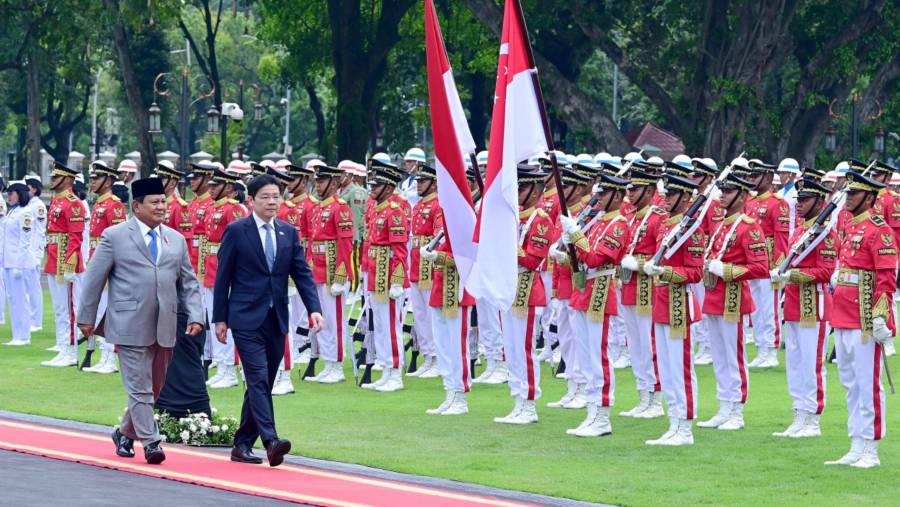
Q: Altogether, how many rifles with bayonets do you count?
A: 3